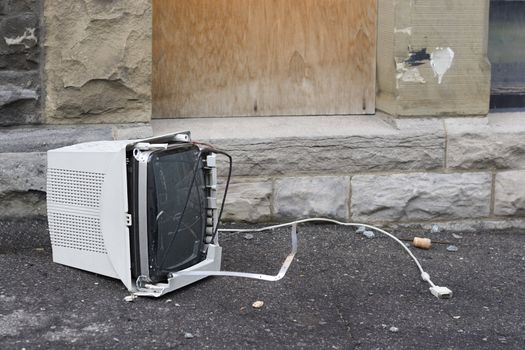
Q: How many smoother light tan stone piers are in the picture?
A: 1